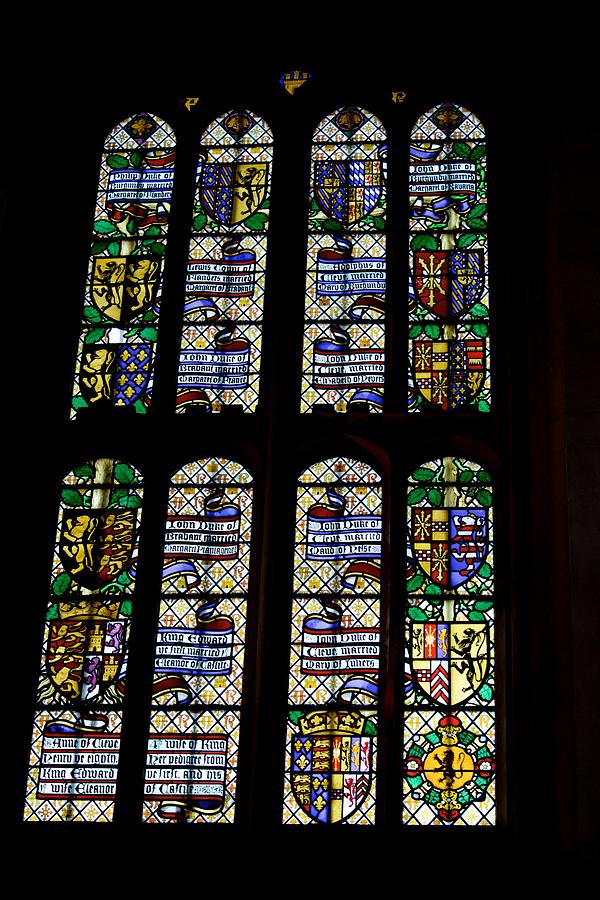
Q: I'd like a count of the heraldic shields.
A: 11